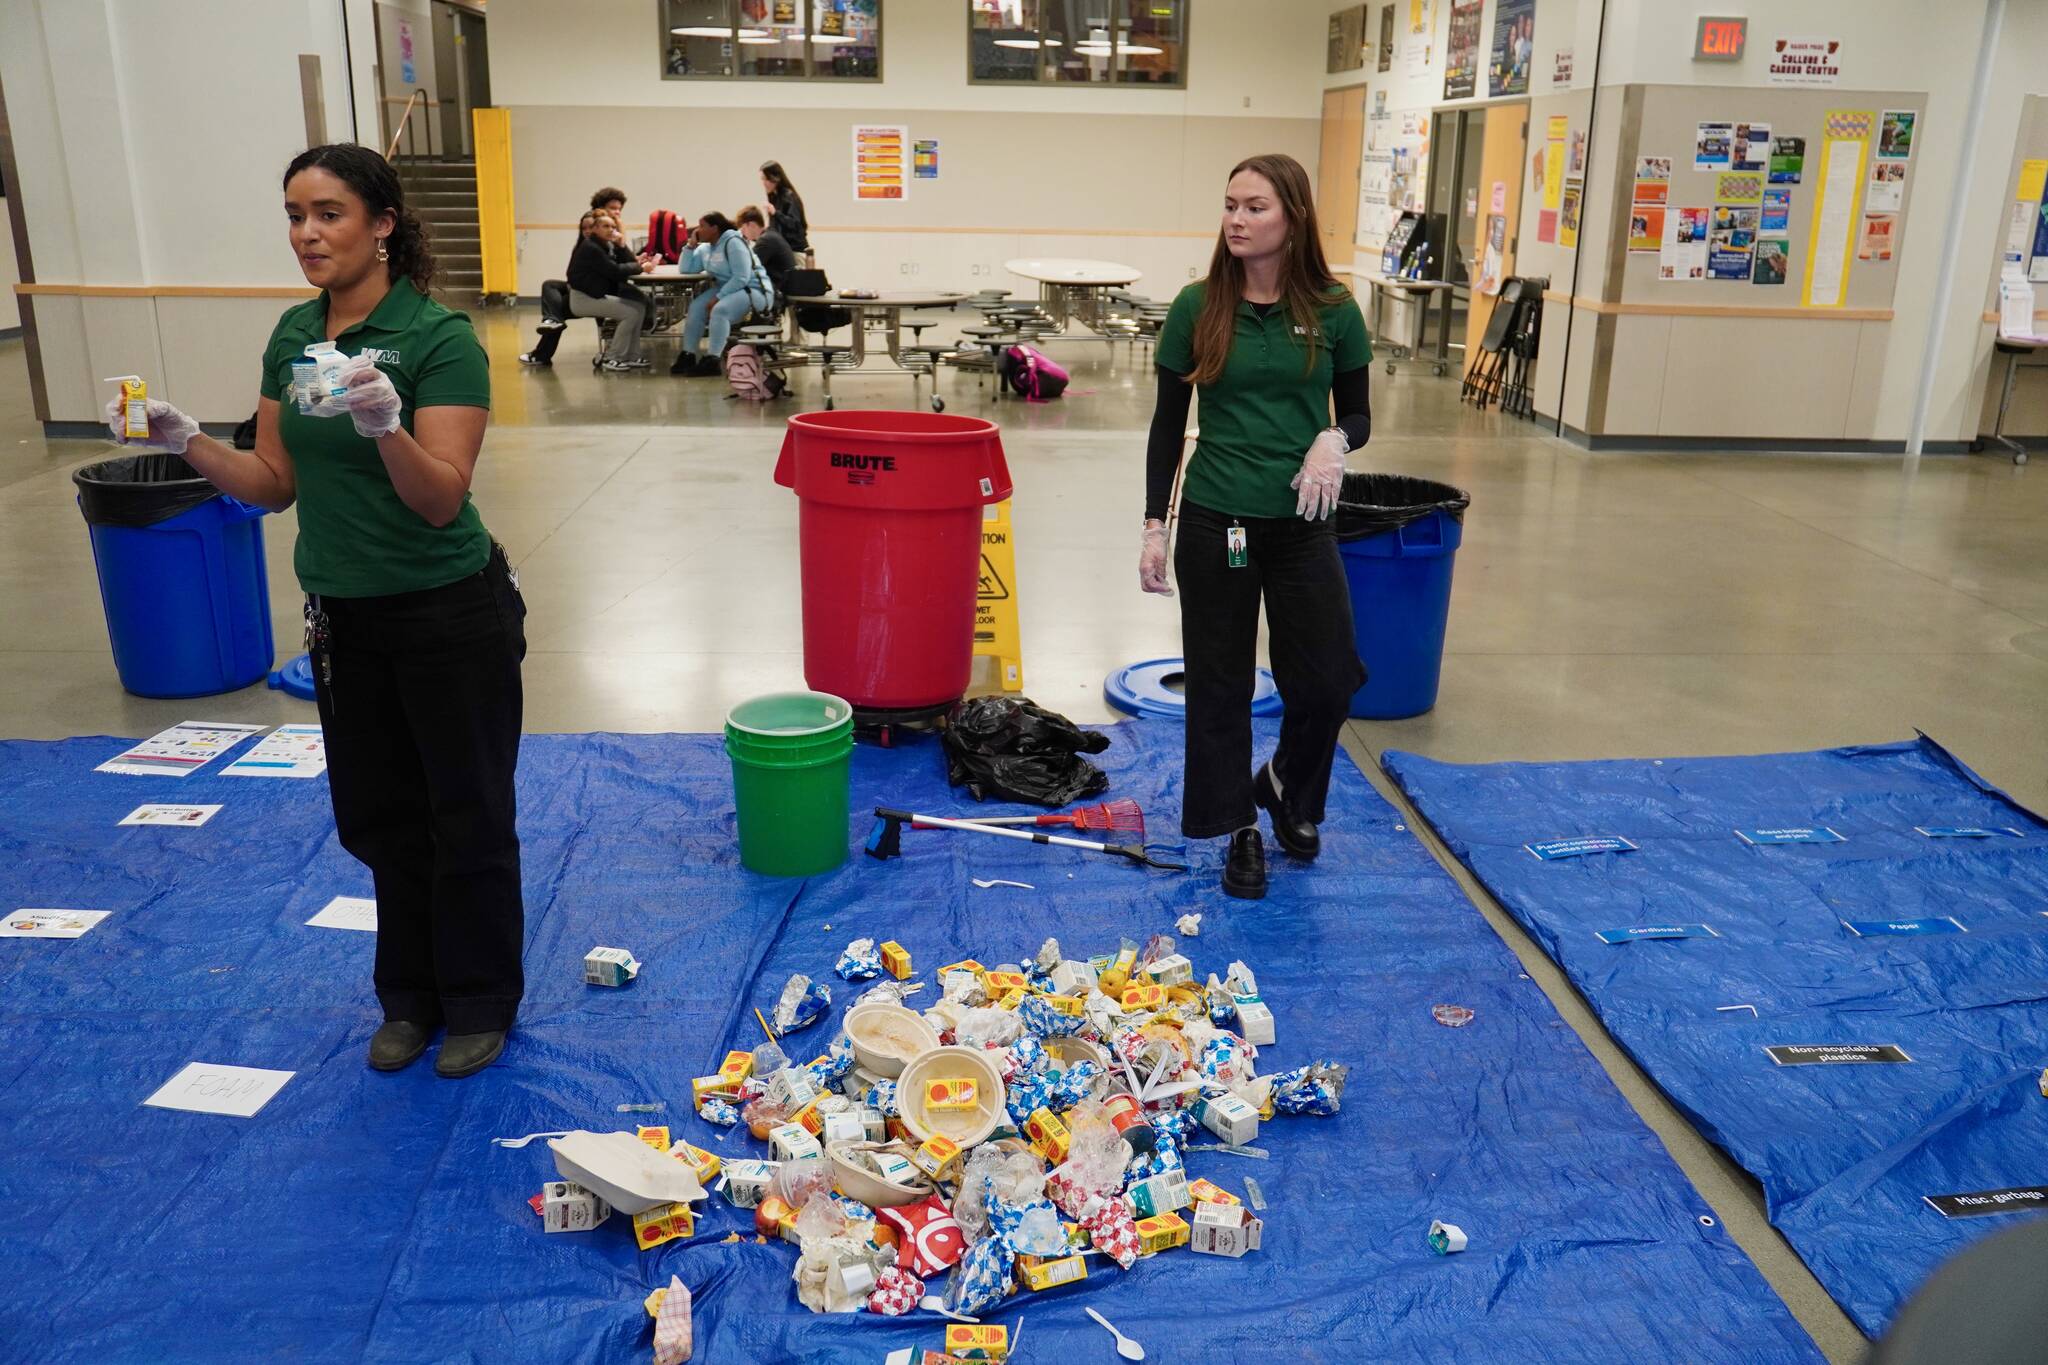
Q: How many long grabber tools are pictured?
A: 1